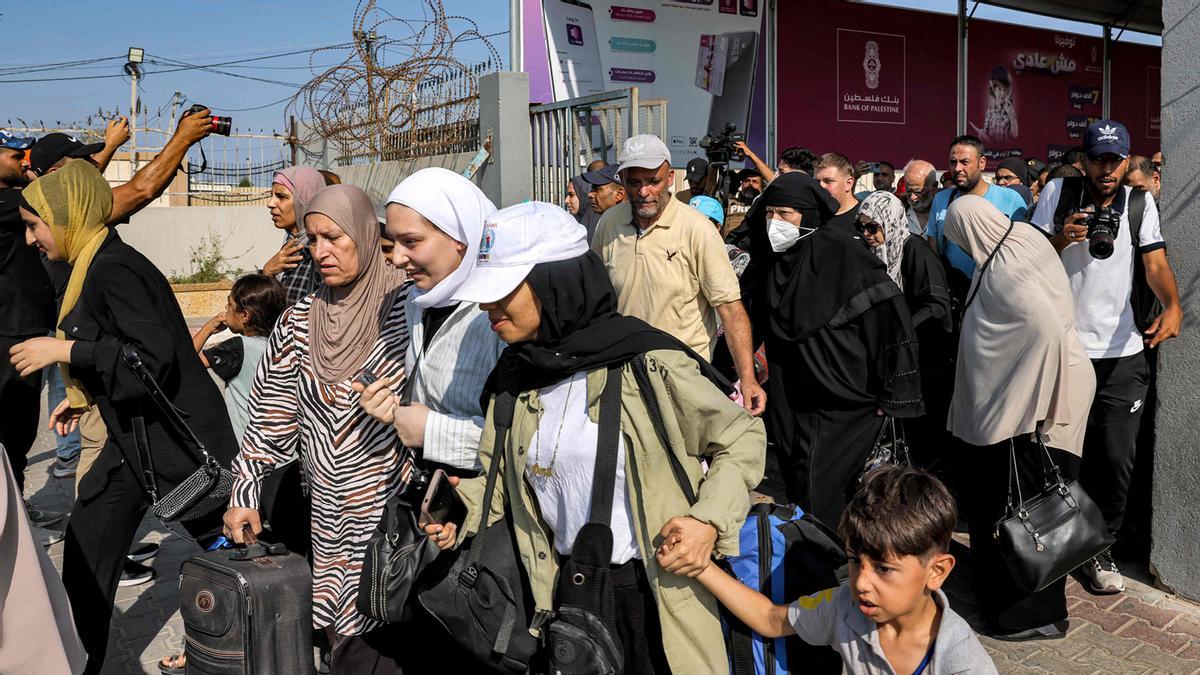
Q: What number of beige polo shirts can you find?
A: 1